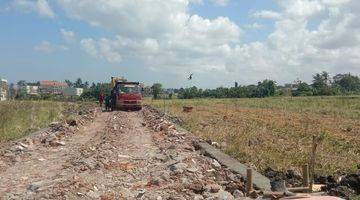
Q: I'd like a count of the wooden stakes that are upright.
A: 3